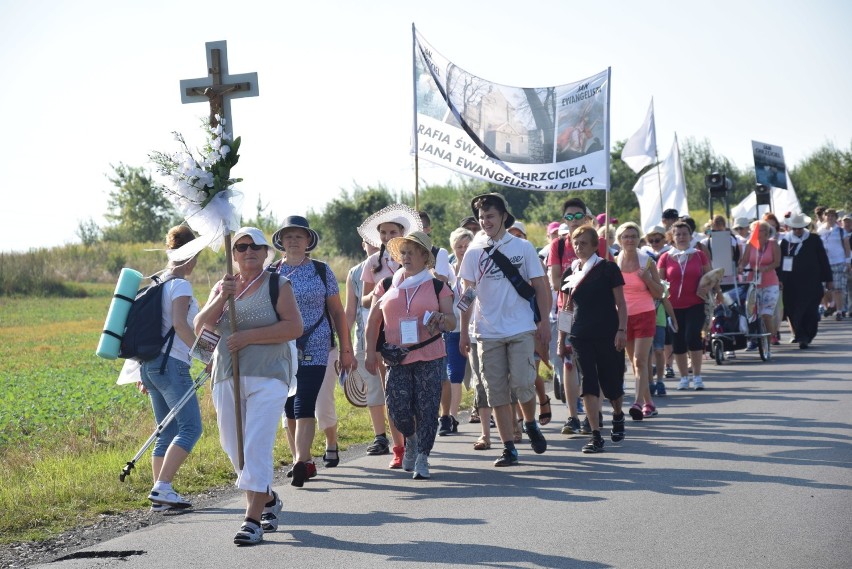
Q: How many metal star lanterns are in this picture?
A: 0